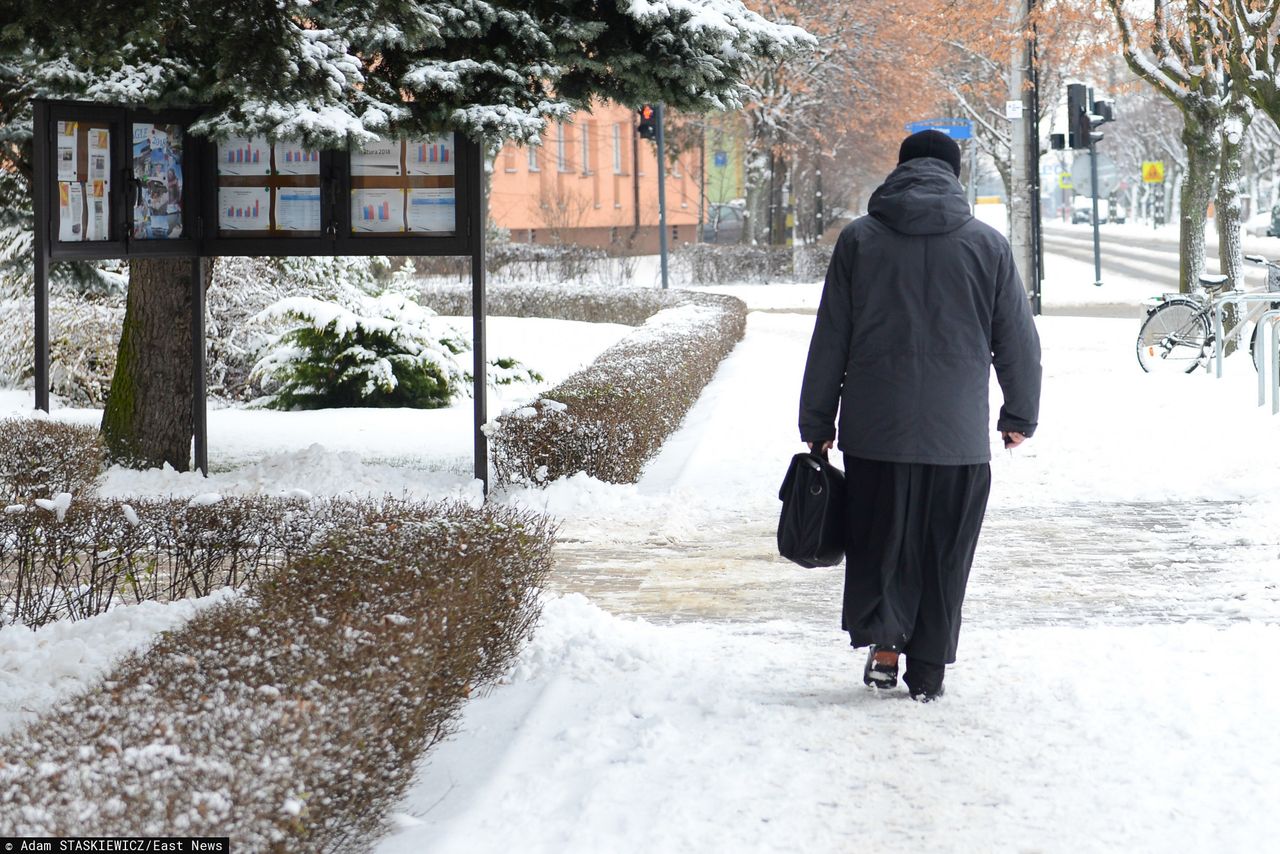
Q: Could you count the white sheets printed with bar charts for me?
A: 5